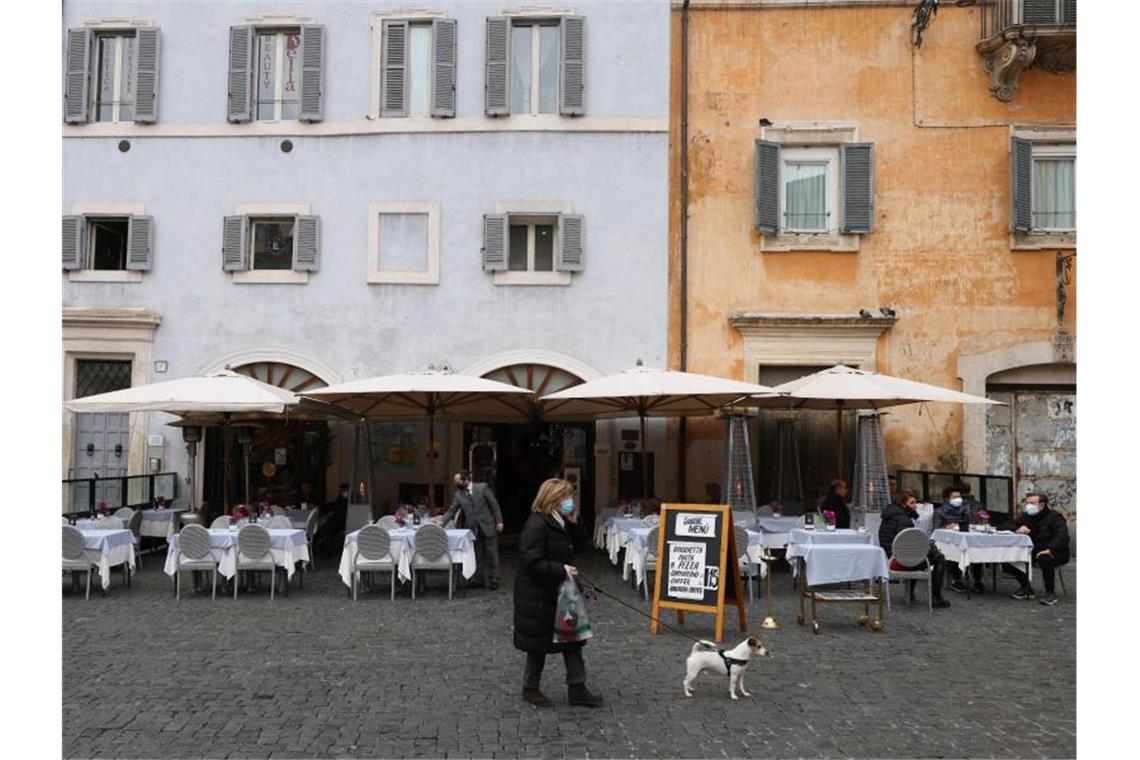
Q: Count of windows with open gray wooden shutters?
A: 9